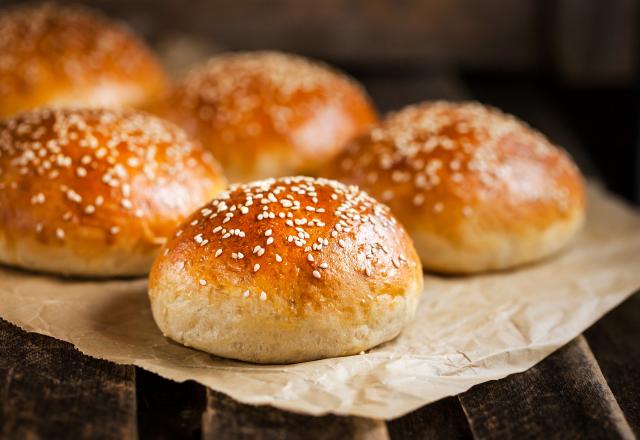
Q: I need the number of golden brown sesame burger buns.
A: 5